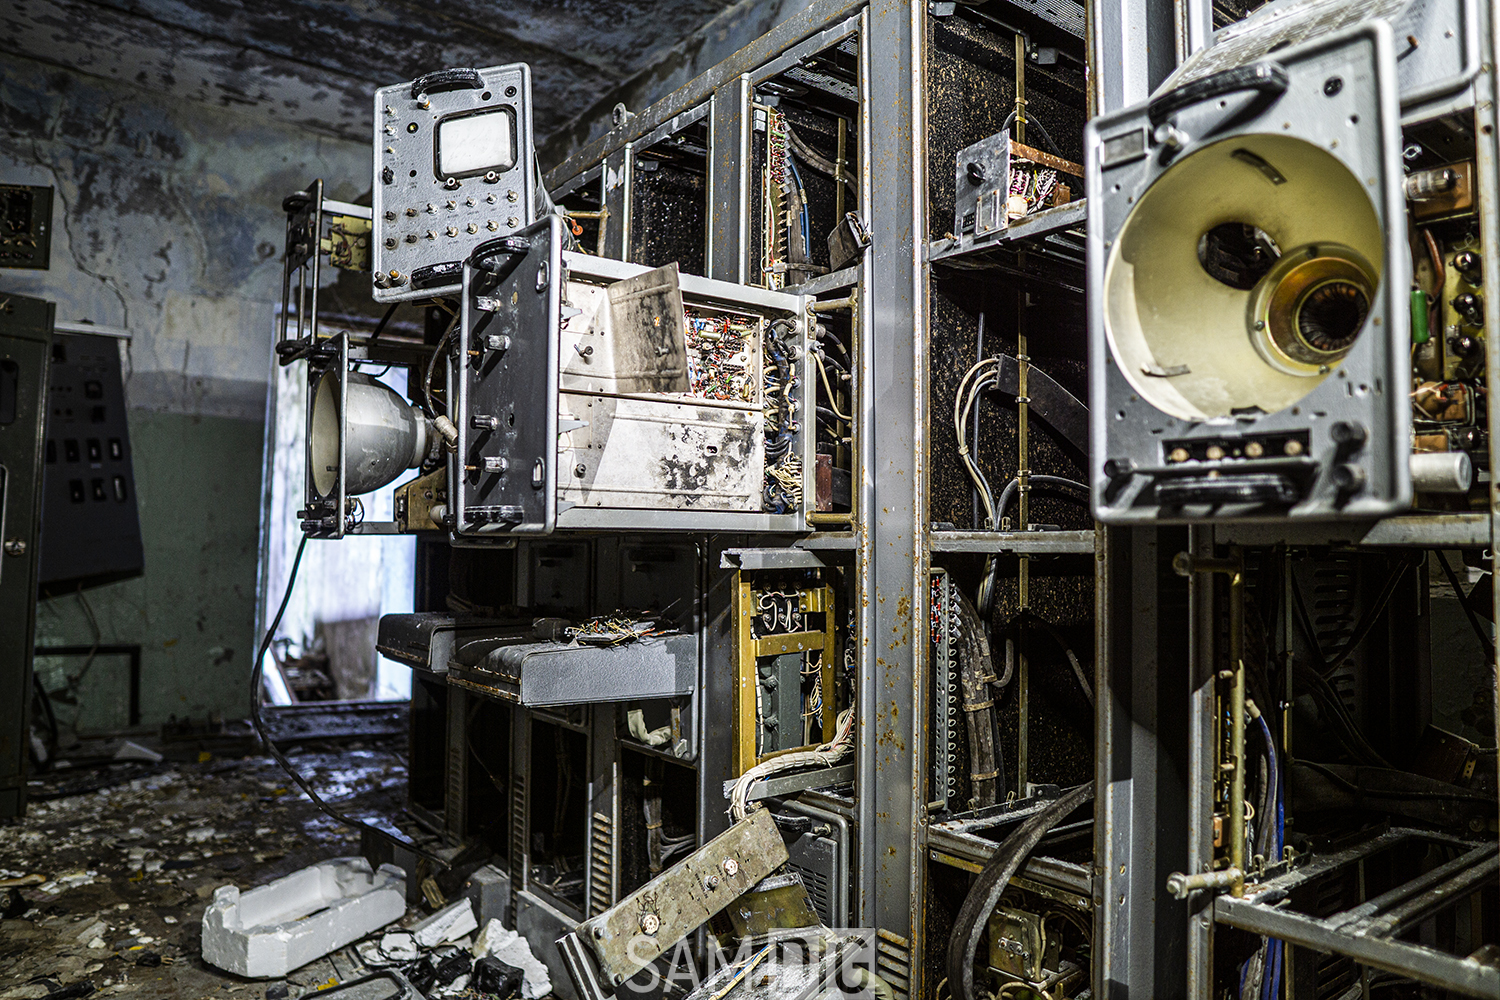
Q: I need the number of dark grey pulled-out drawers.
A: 2